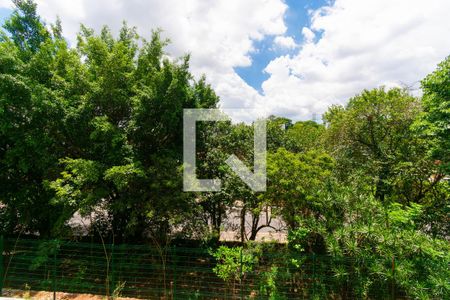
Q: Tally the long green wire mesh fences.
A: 1